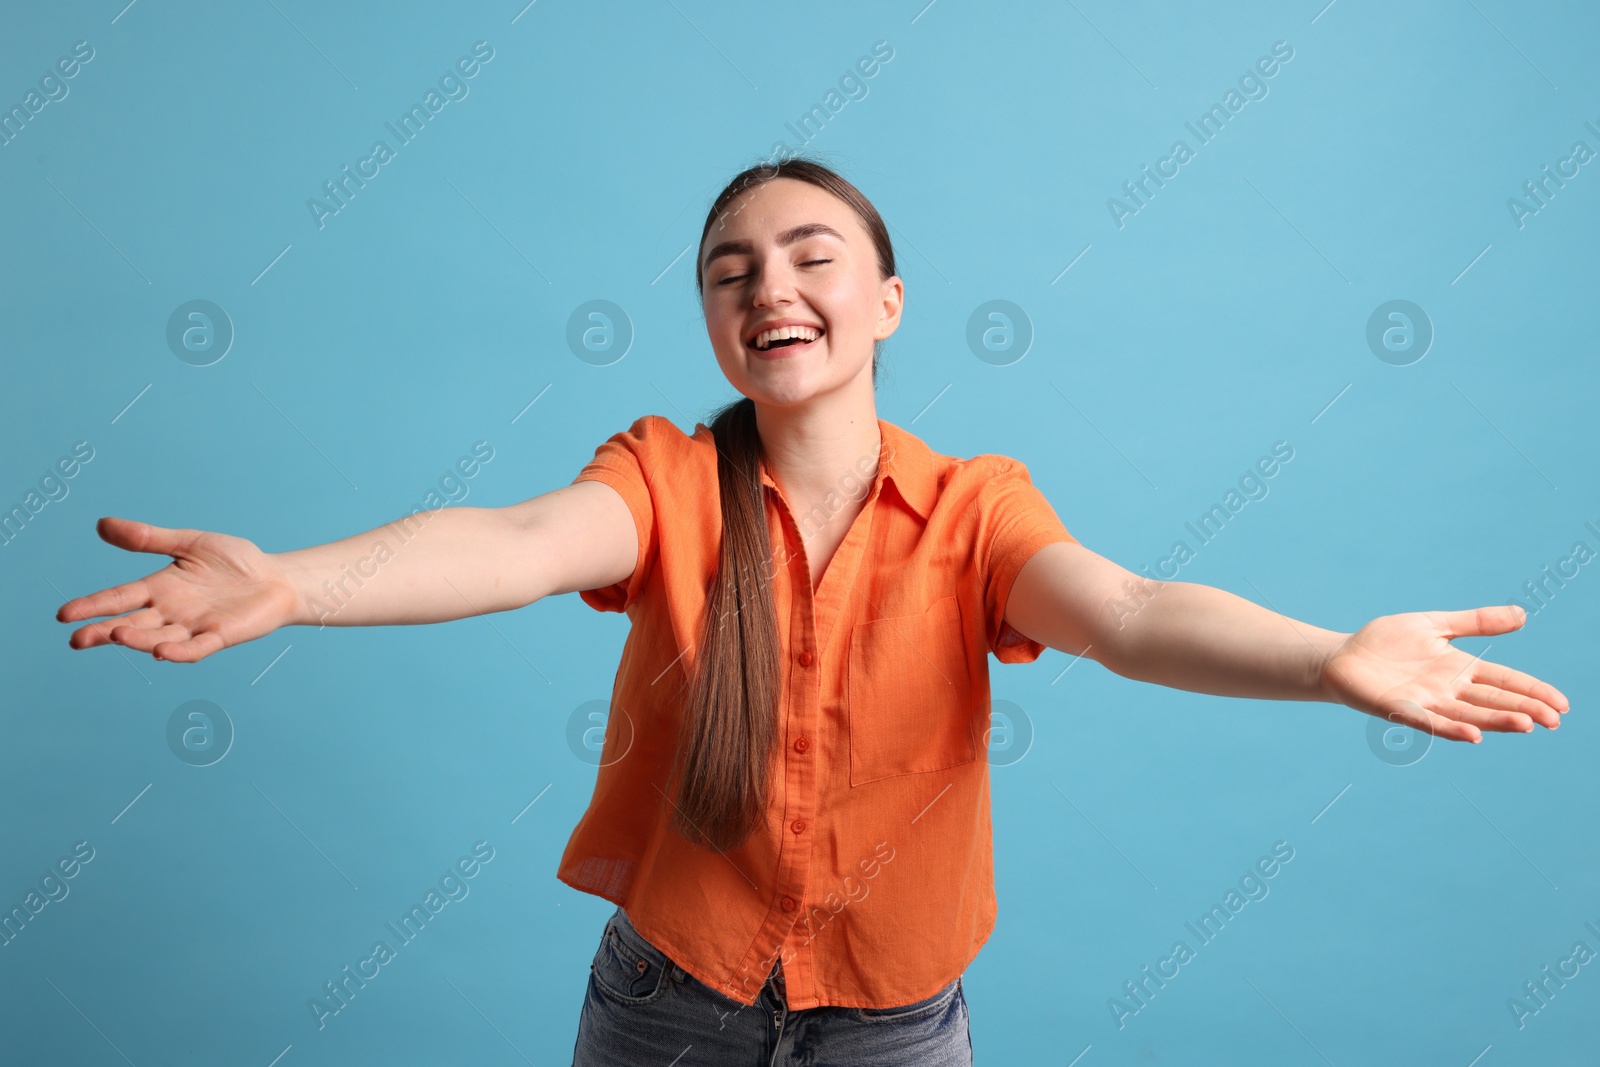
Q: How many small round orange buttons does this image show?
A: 4